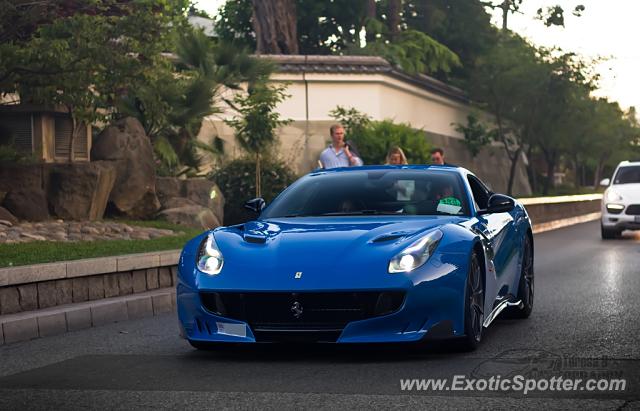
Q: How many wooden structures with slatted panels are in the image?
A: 1